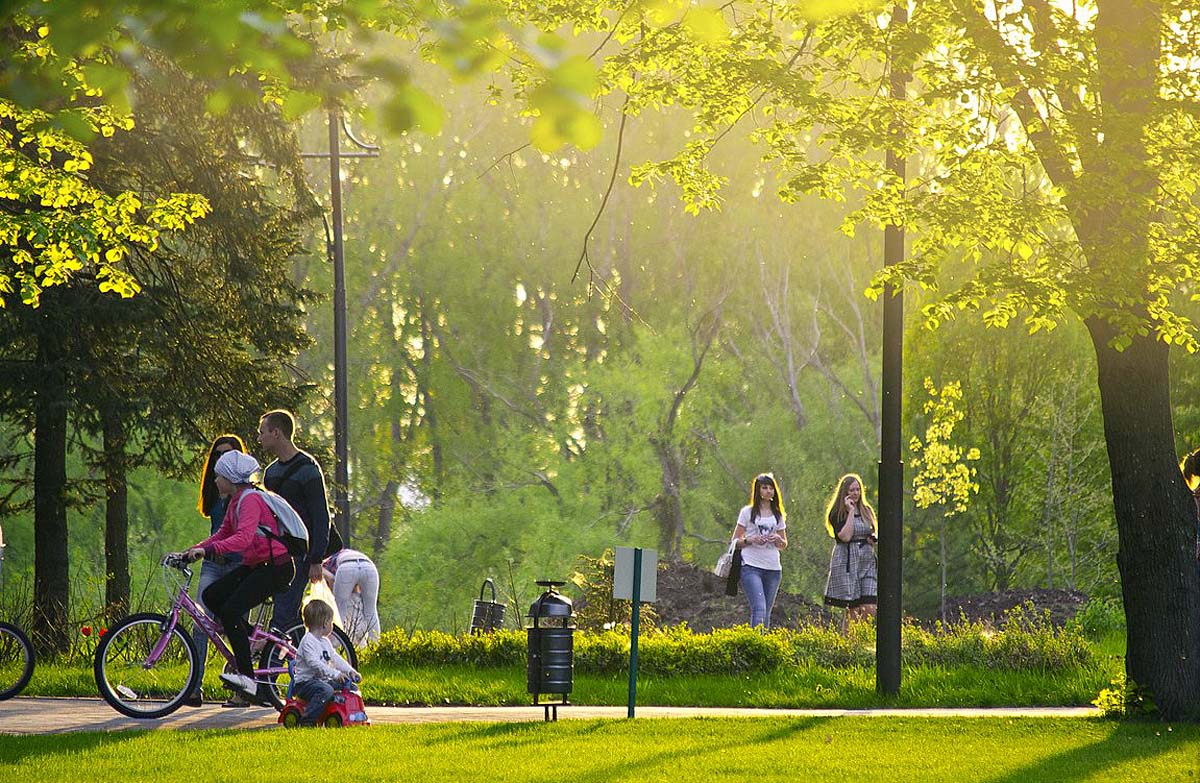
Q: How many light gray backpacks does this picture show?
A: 1